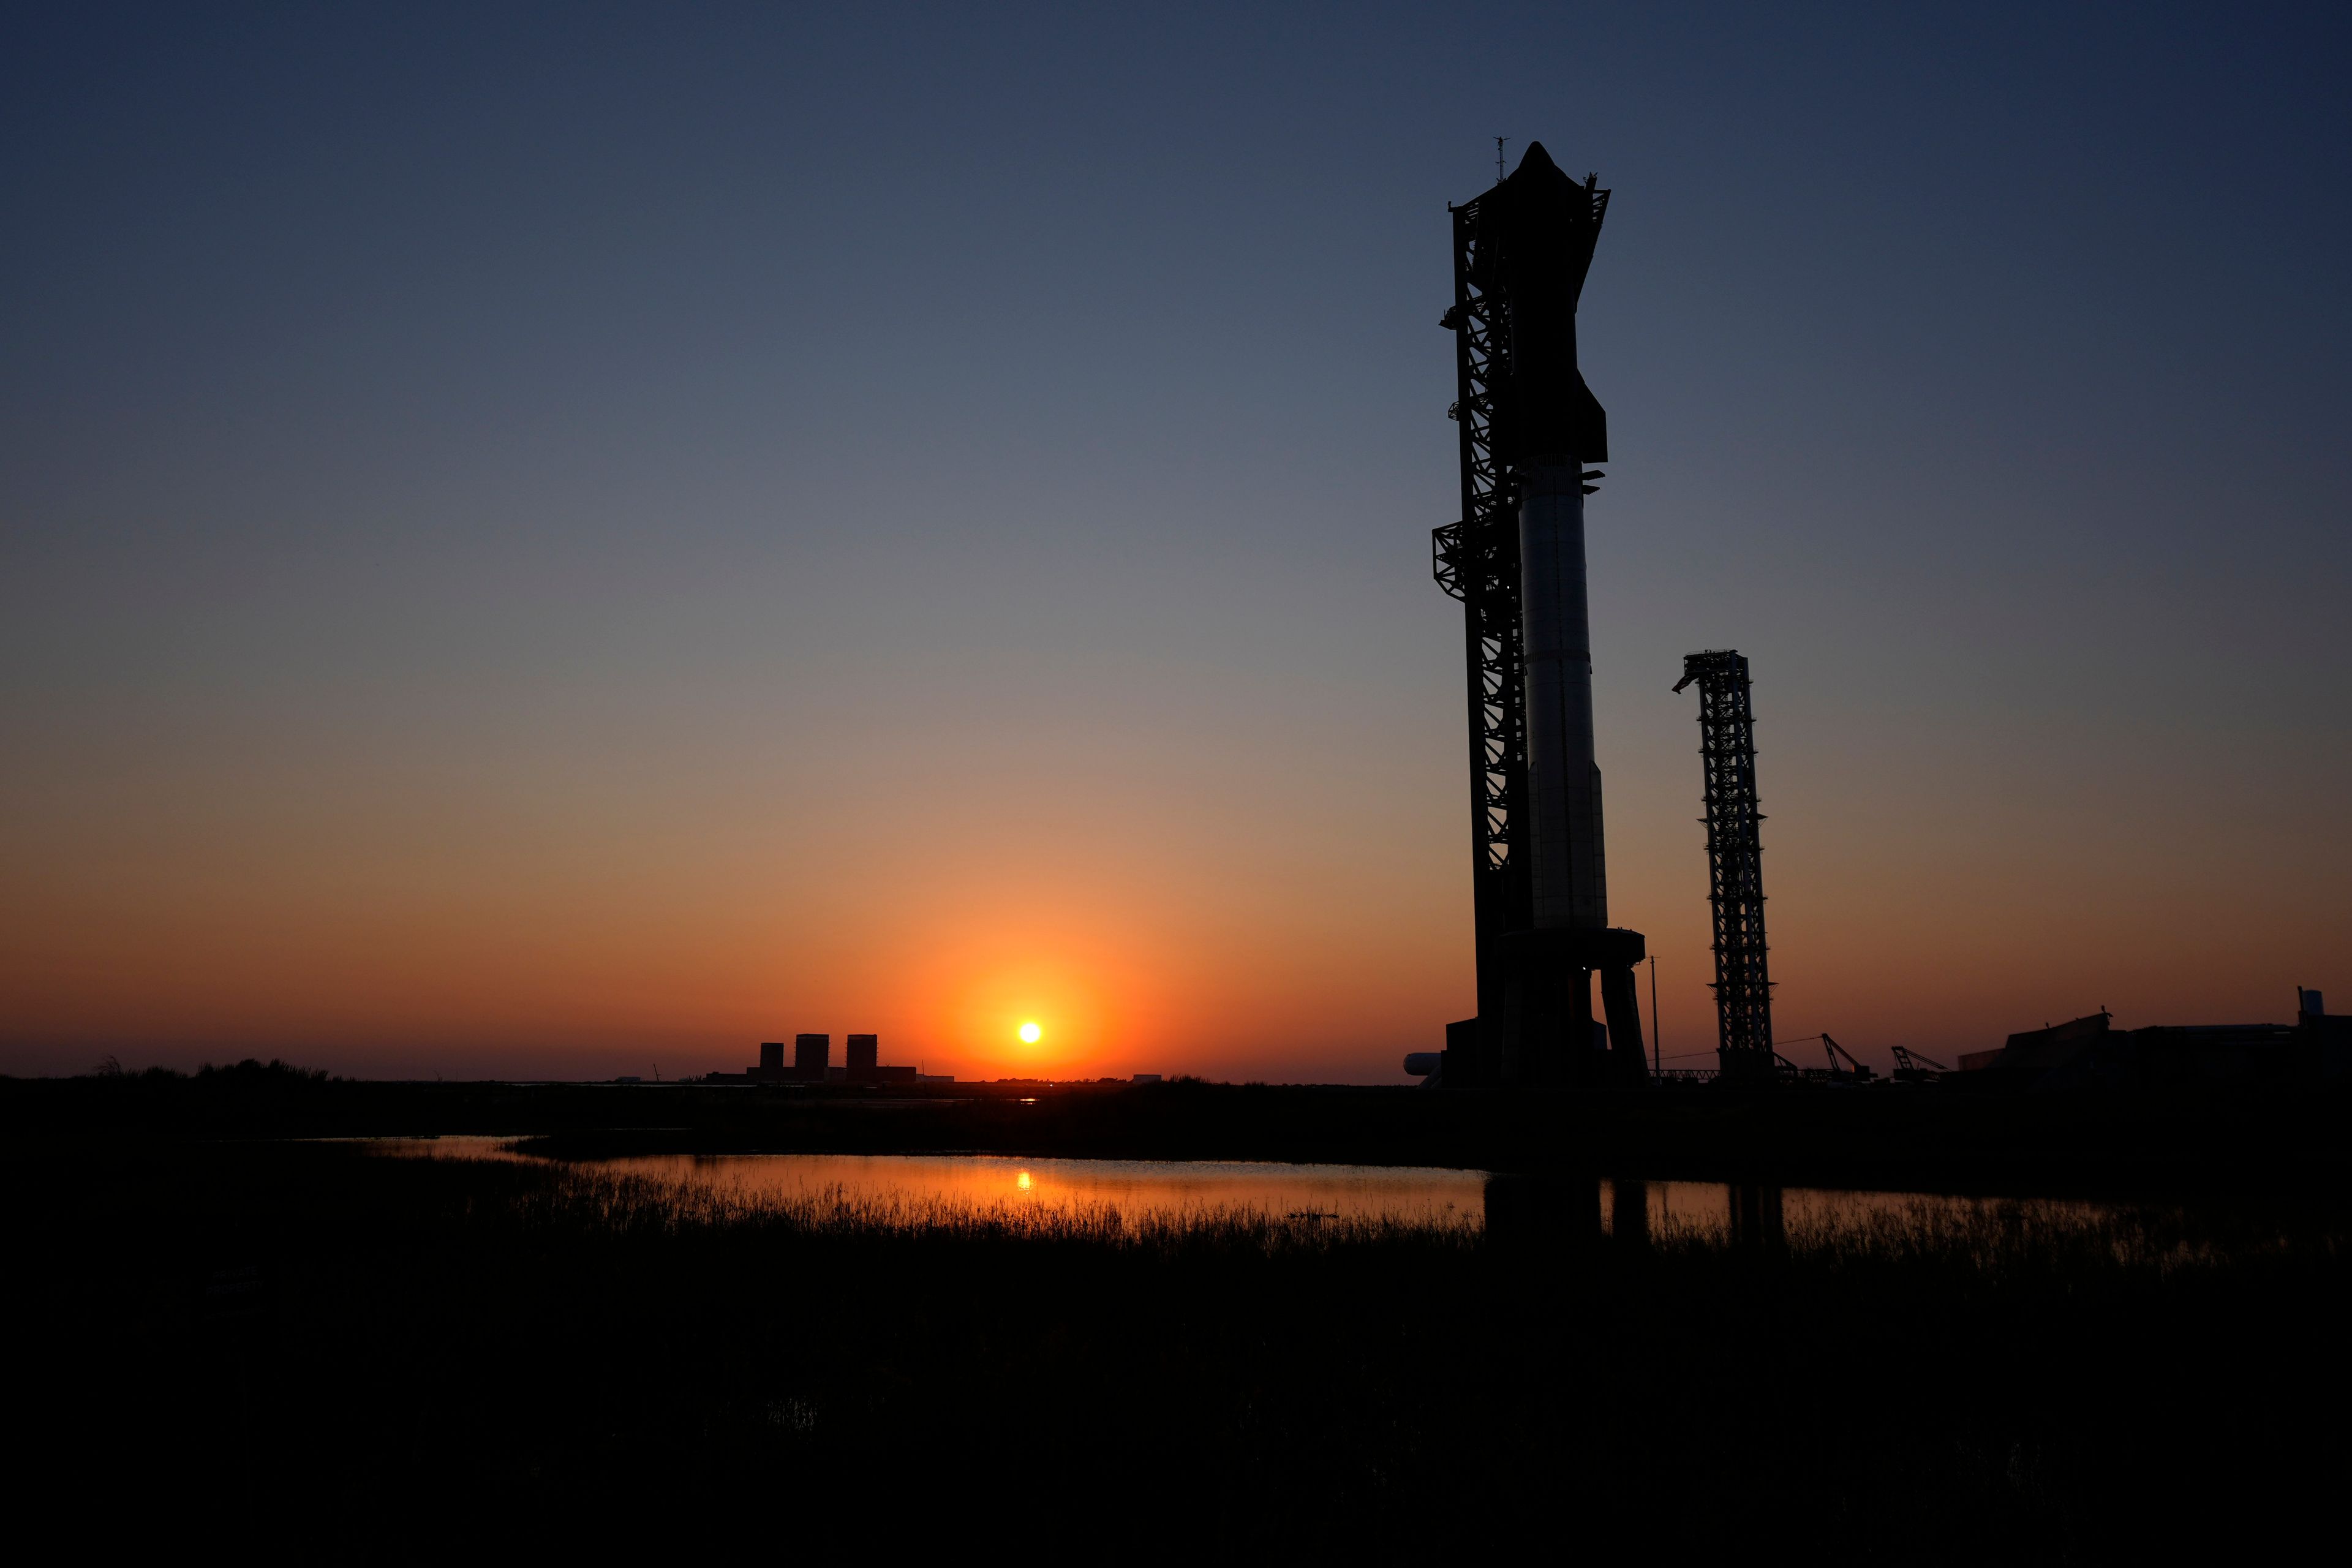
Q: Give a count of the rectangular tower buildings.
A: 3